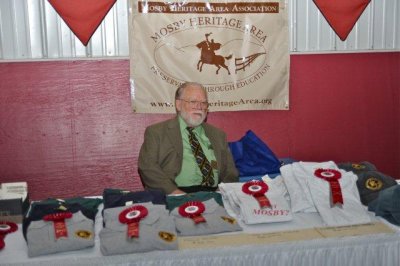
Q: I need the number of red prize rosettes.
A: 6